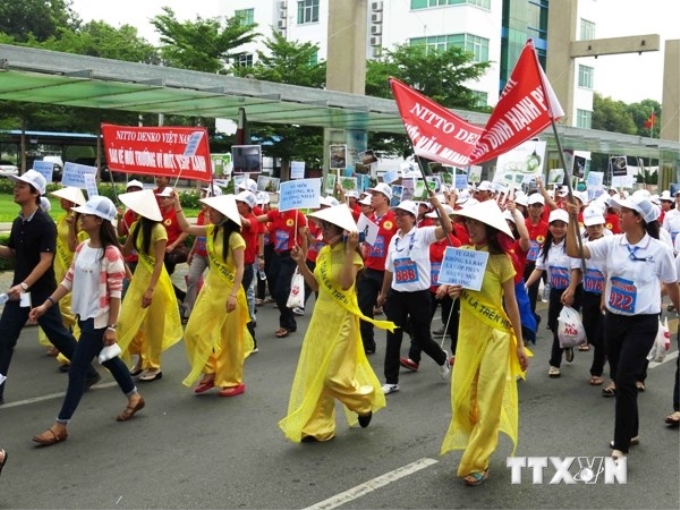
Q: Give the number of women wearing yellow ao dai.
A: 5